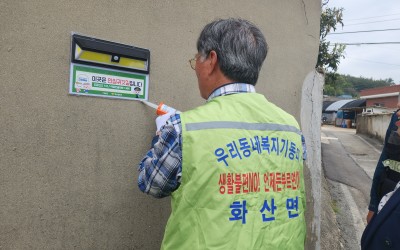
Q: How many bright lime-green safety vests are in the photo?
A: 1